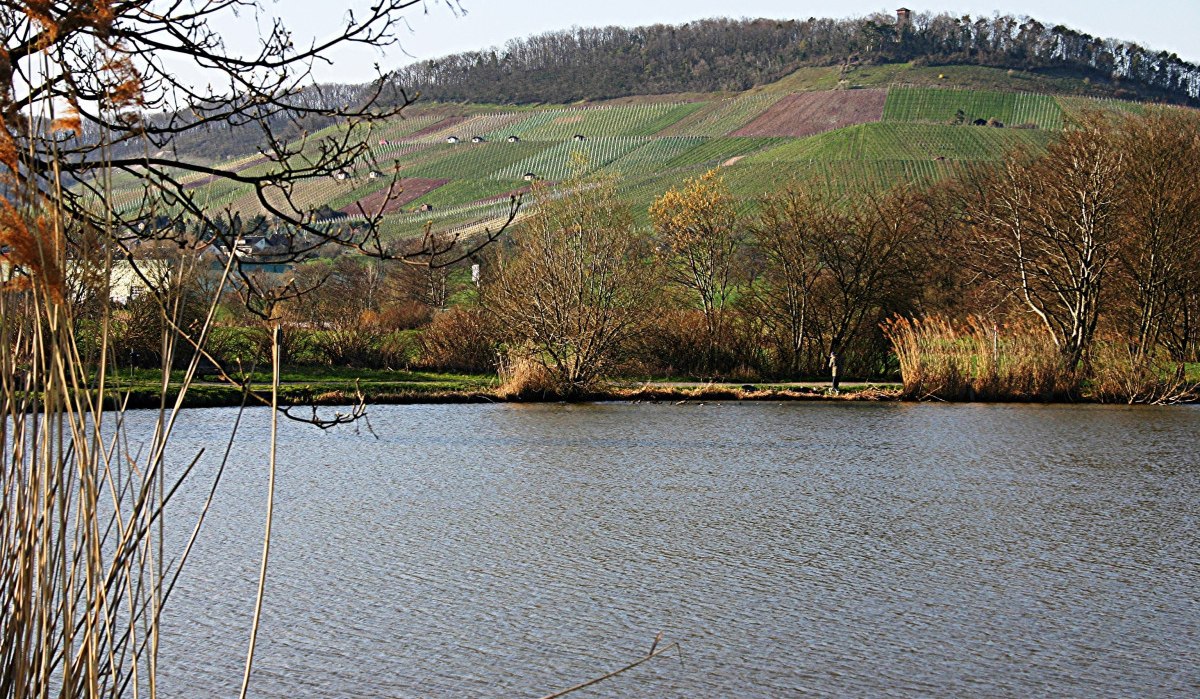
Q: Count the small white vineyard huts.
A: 7